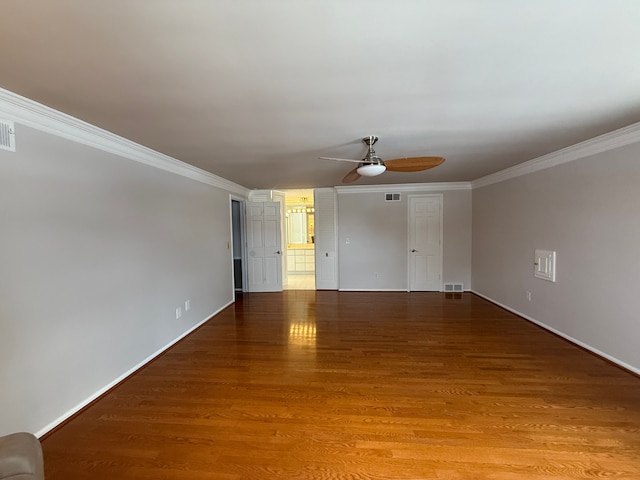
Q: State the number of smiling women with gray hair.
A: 0